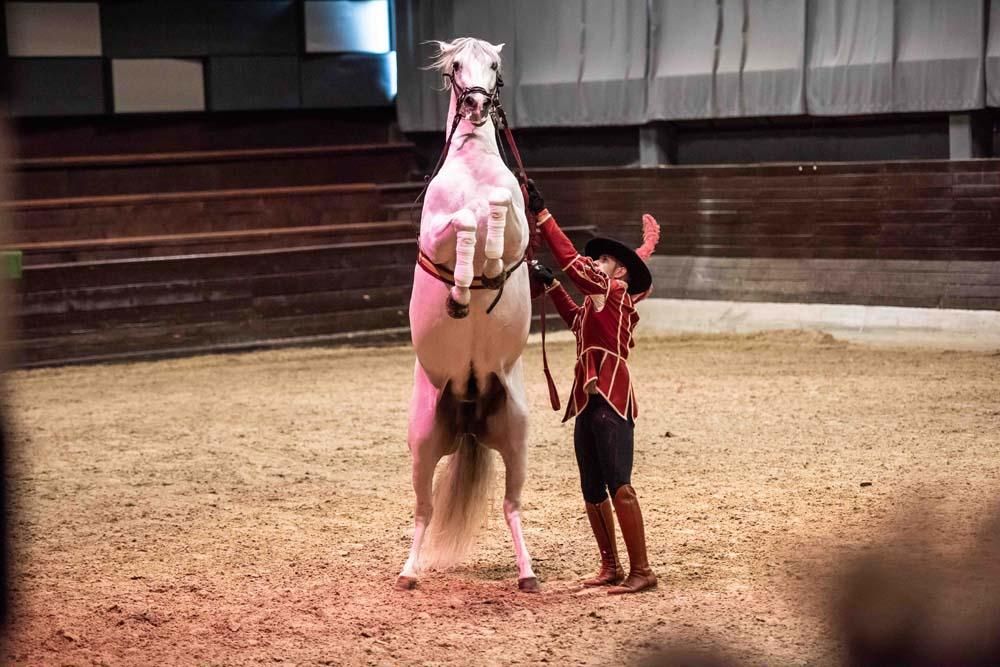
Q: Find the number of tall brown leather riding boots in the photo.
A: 2